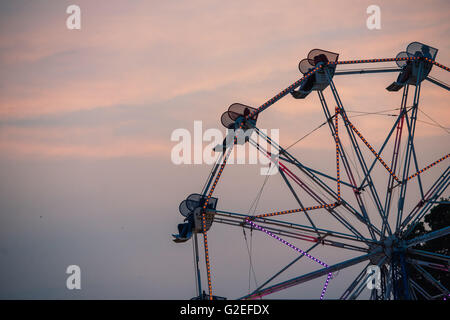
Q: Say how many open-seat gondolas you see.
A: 4